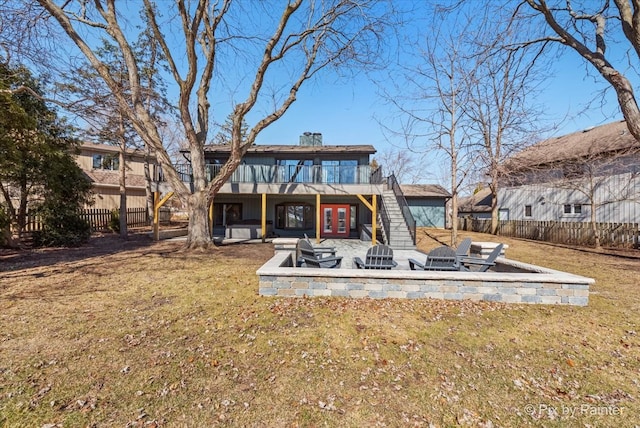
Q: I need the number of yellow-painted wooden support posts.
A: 5